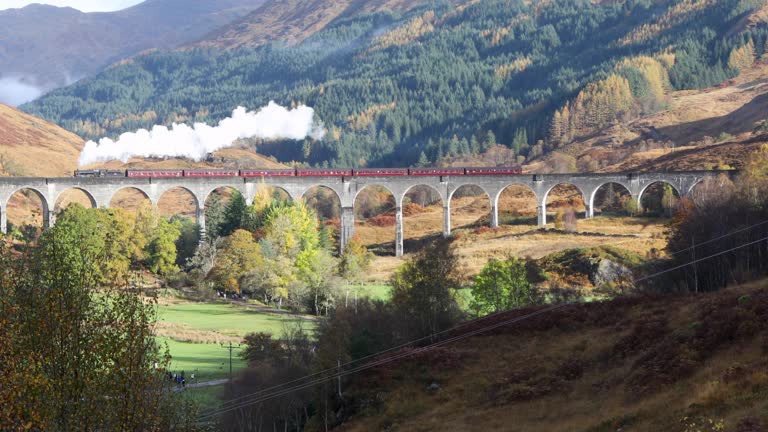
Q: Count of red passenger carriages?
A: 7